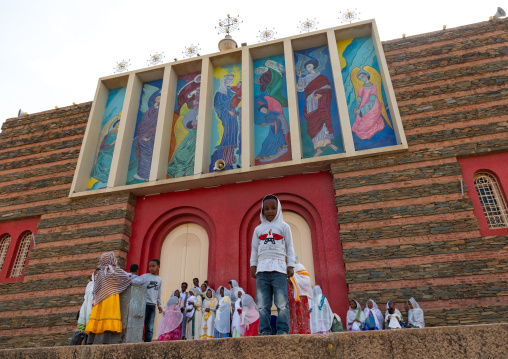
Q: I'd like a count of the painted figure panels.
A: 7